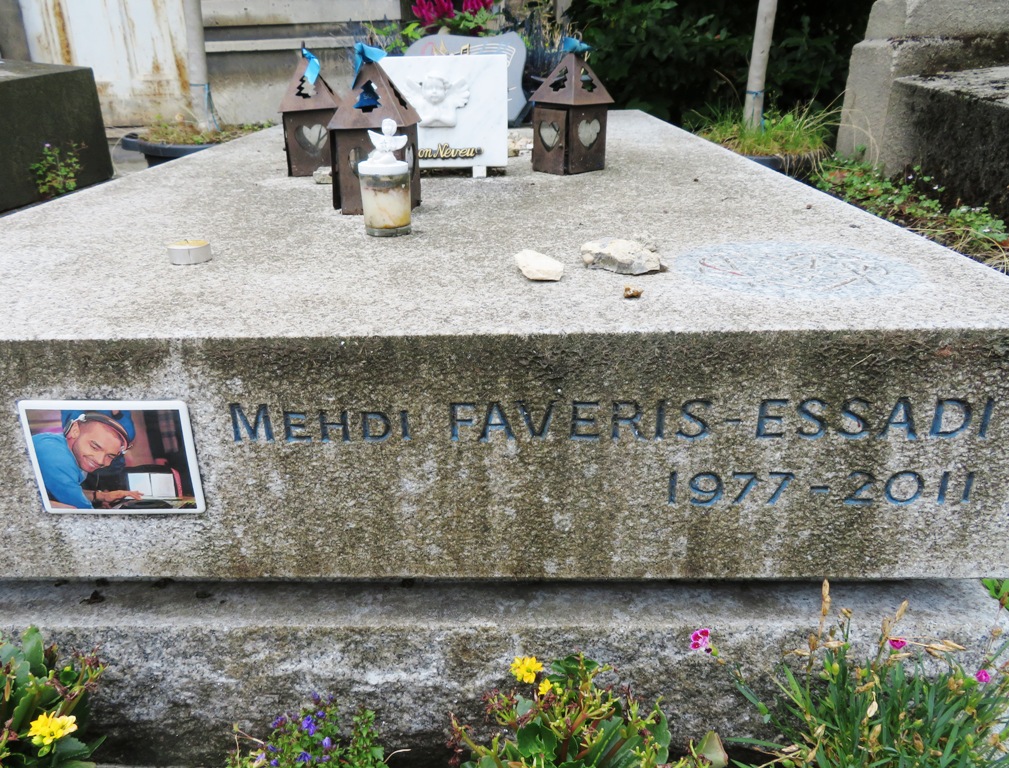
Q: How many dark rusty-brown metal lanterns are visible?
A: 3